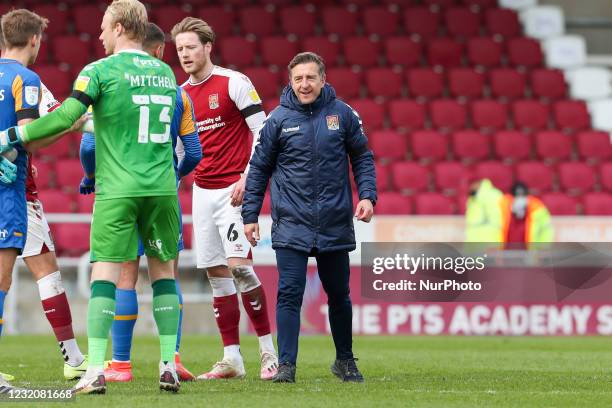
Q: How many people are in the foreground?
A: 6